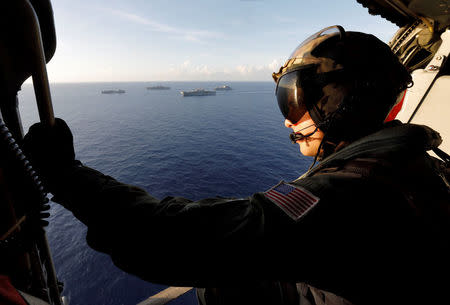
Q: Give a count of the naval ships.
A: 4